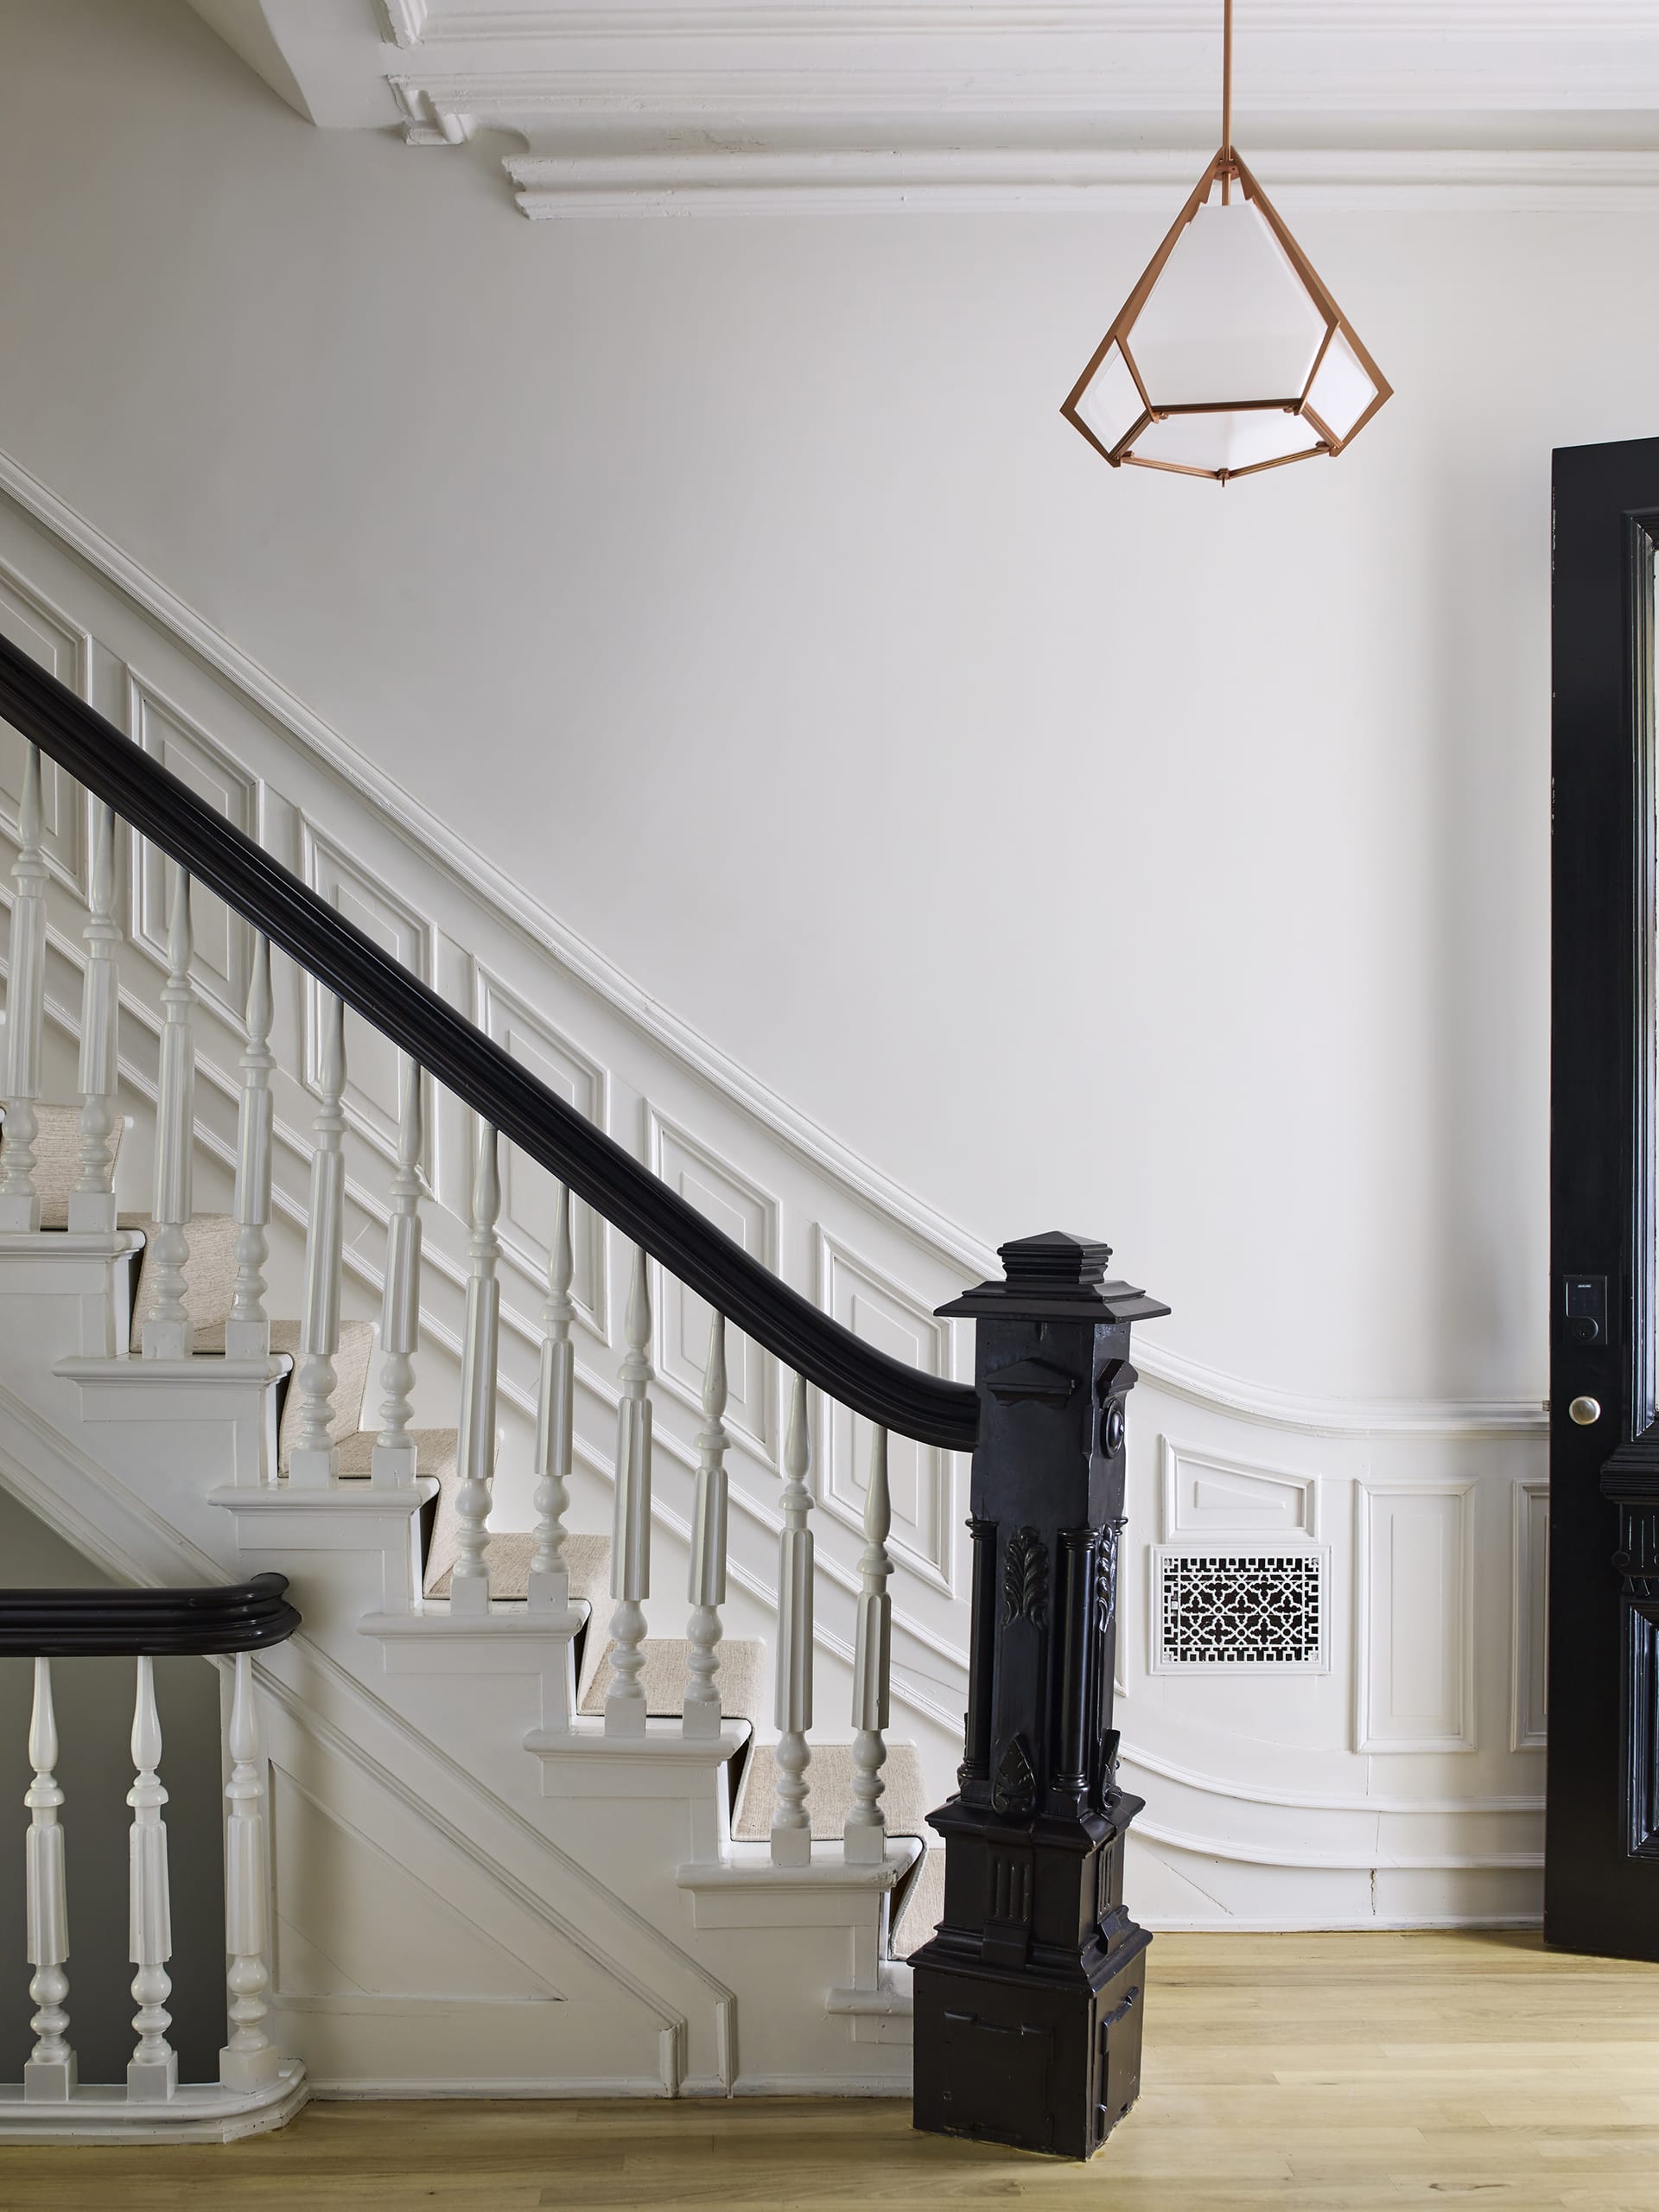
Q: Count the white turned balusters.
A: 15